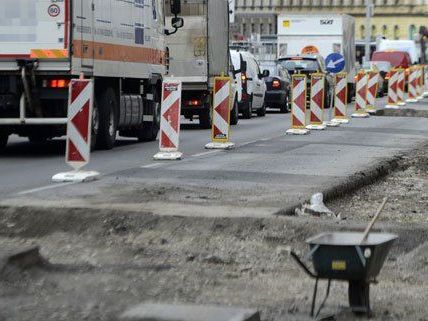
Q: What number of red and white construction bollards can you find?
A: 12